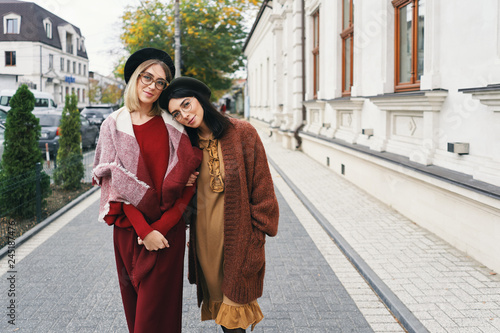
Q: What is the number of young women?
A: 2